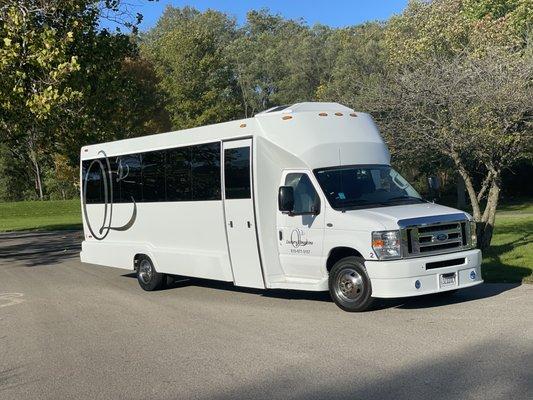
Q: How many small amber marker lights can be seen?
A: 5